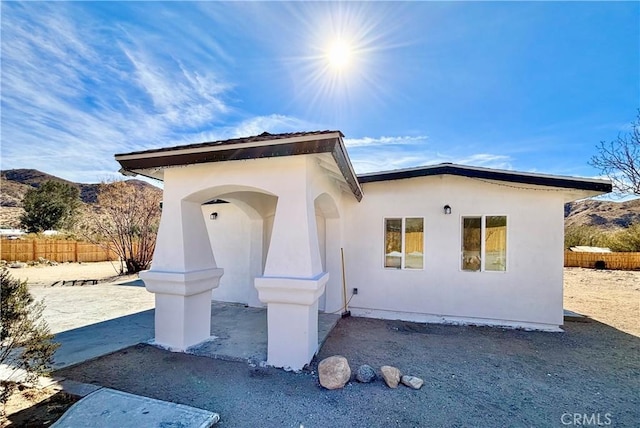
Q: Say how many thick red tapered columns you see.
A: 0